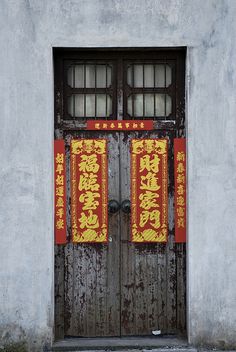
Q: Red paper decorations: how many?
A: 5